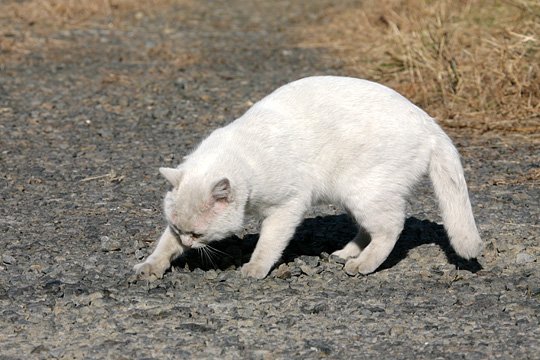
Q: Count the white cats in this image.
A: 1